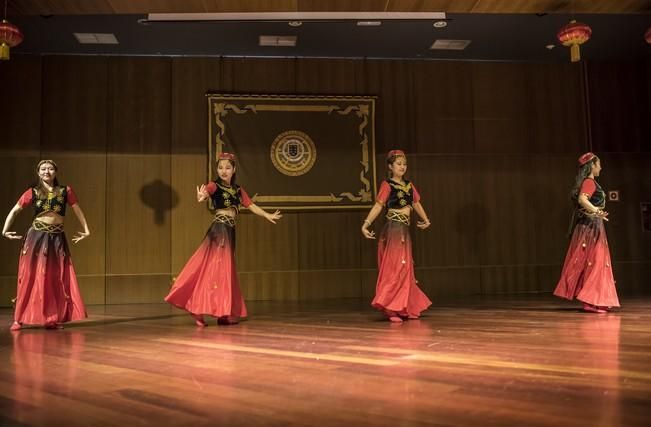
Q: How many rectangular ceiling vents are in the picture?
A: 3